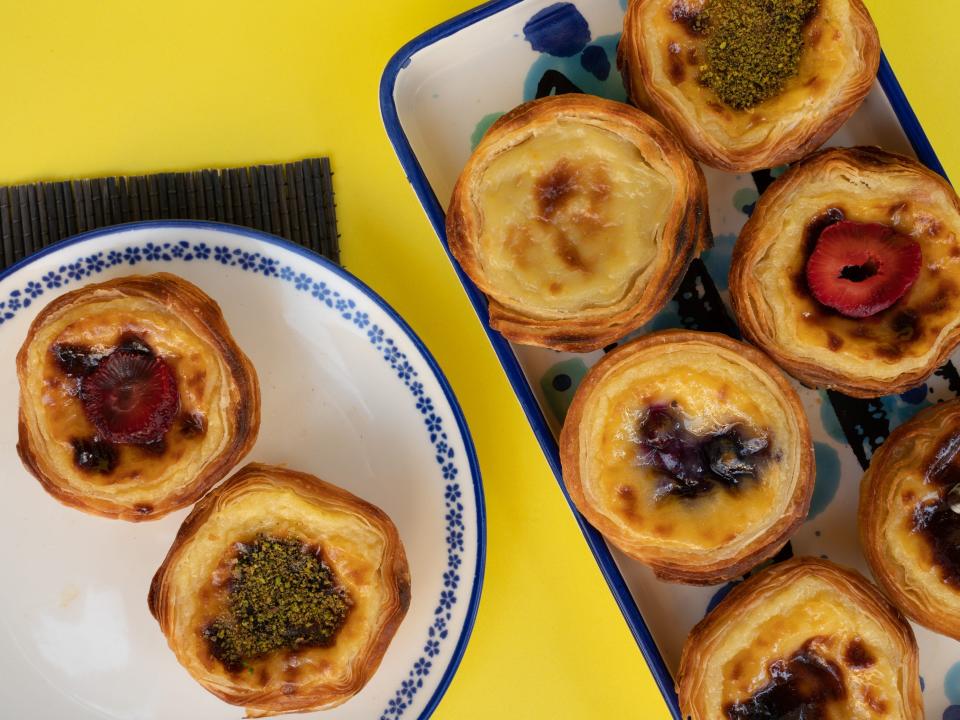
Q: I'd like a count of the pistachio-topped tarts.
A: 2